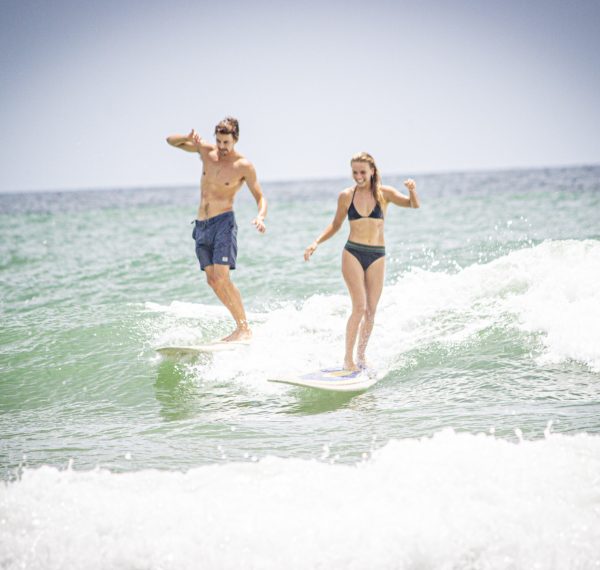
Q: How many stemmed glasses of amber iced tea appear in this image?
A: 0